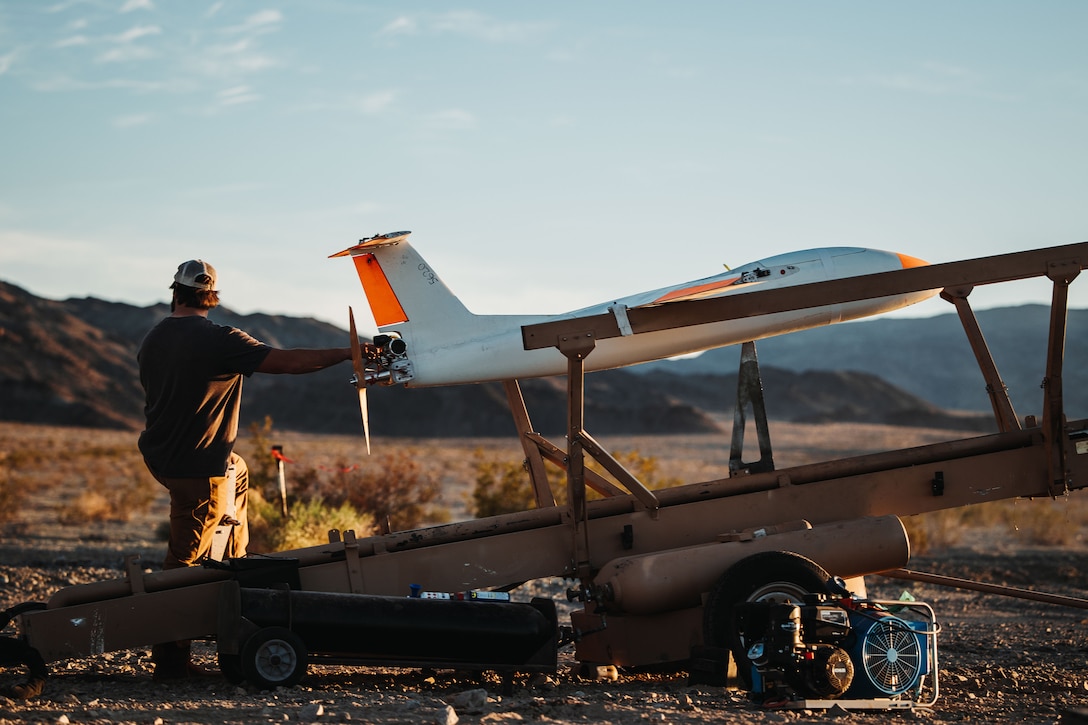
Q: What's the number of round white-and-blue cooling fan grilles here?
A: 1